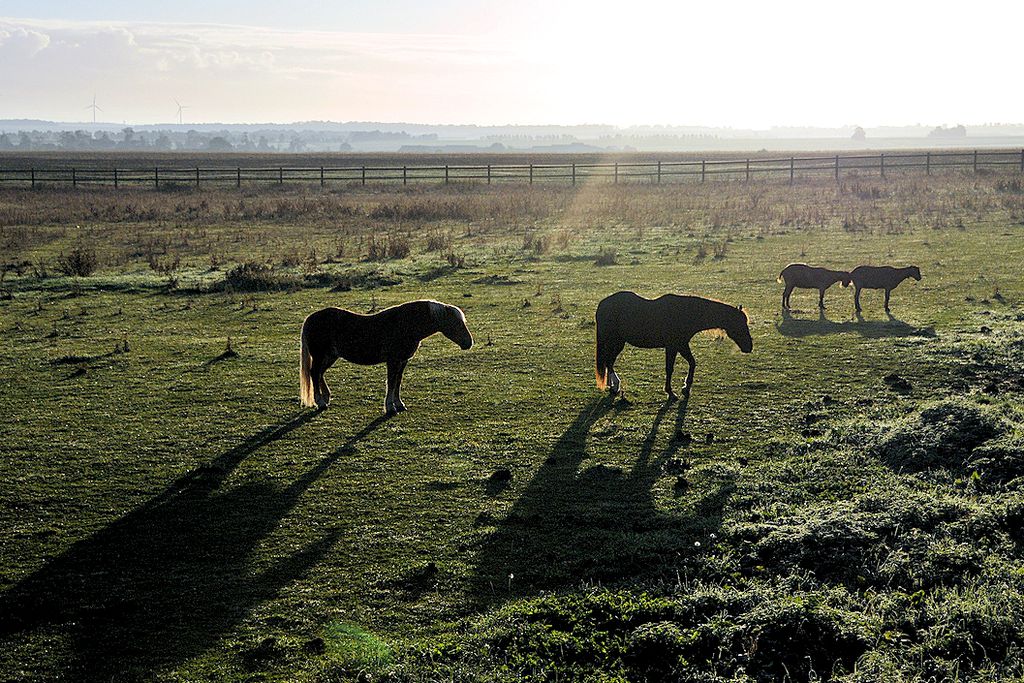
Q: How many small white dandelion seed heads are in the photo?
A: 3